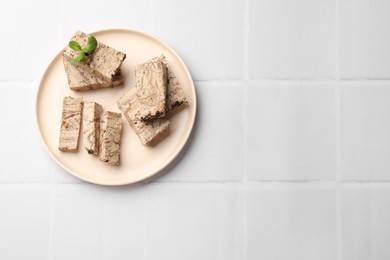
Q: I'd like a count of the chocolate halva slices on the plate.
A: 8